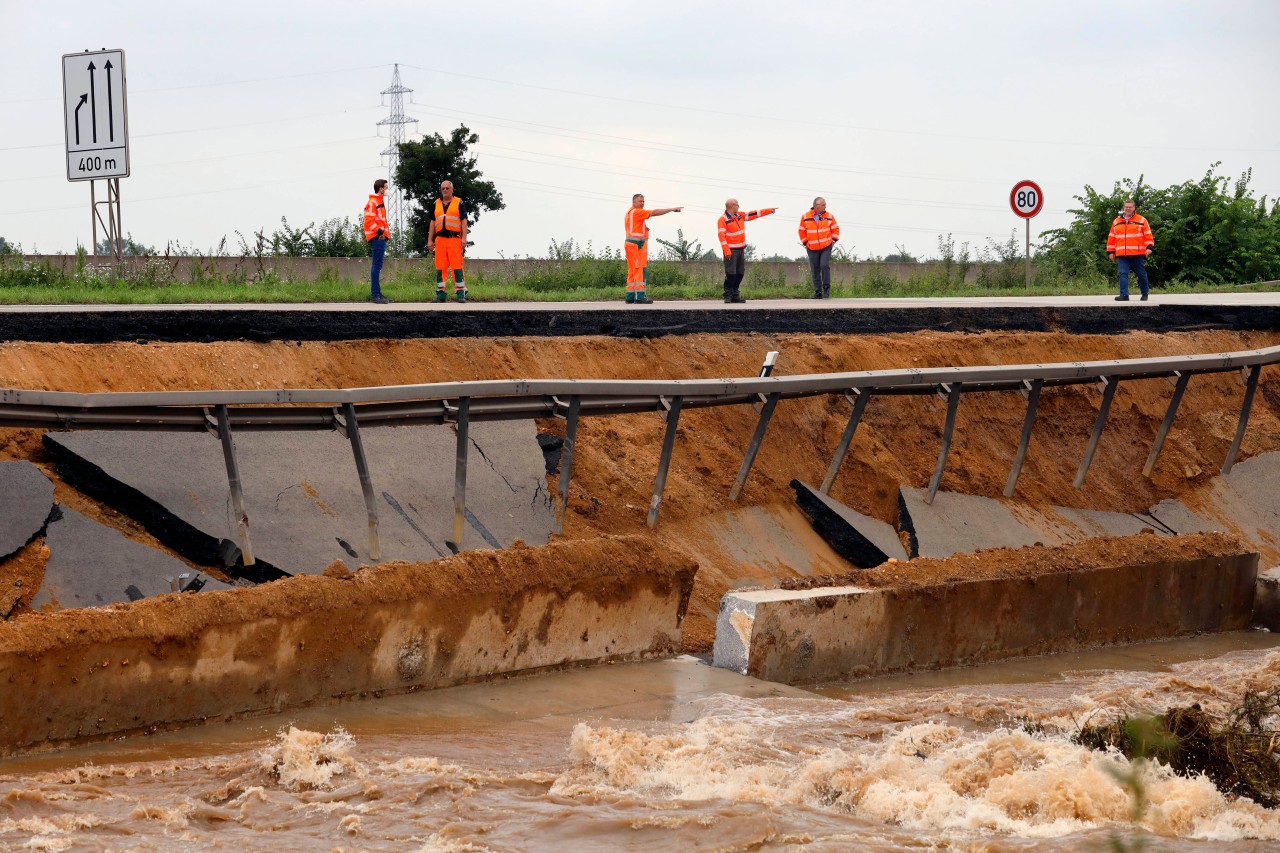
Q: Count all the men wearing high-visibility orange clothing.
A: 6